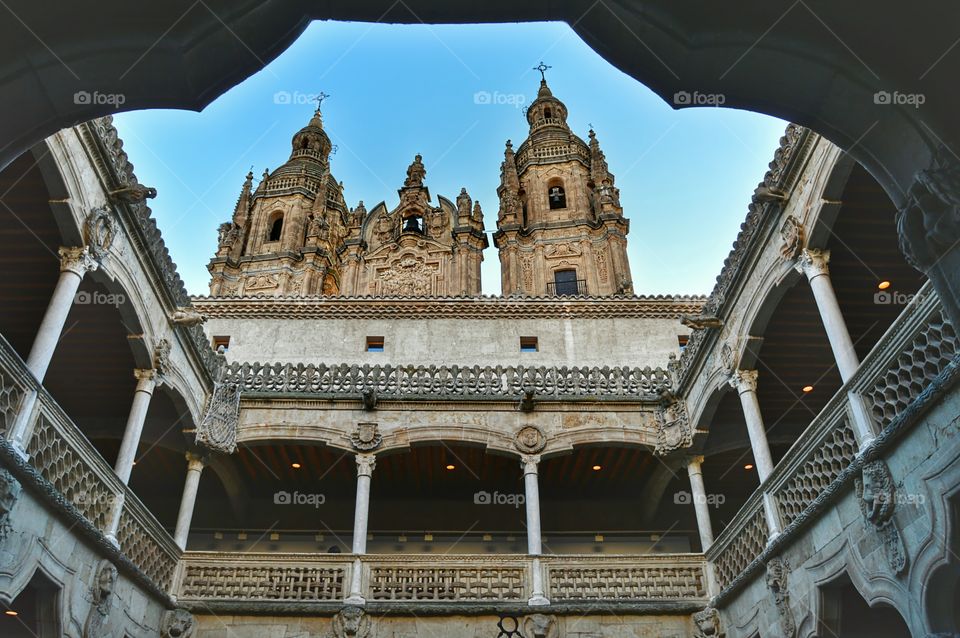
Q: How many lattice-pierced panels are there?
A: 9